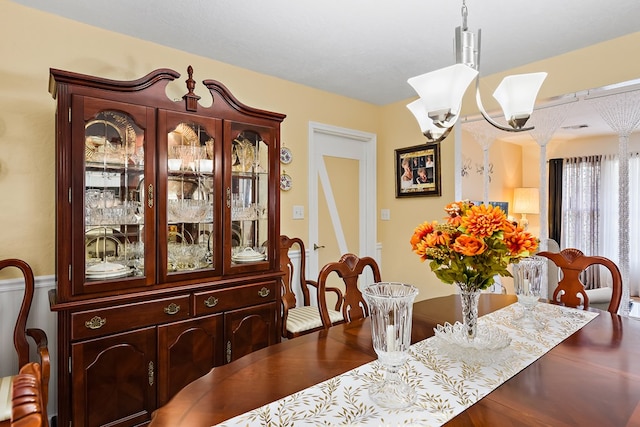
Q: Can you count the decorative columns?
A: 3